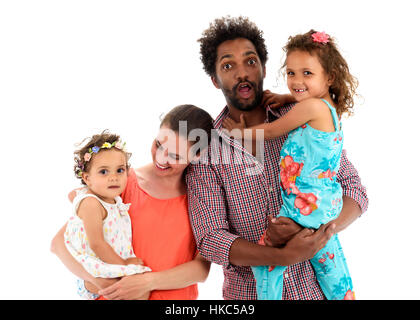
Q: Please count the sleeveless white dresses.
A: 1